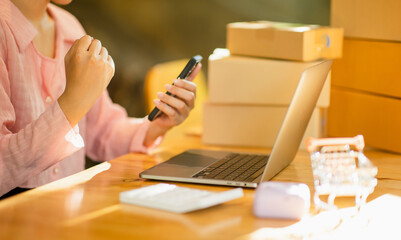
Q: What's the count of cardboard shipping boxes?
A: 6